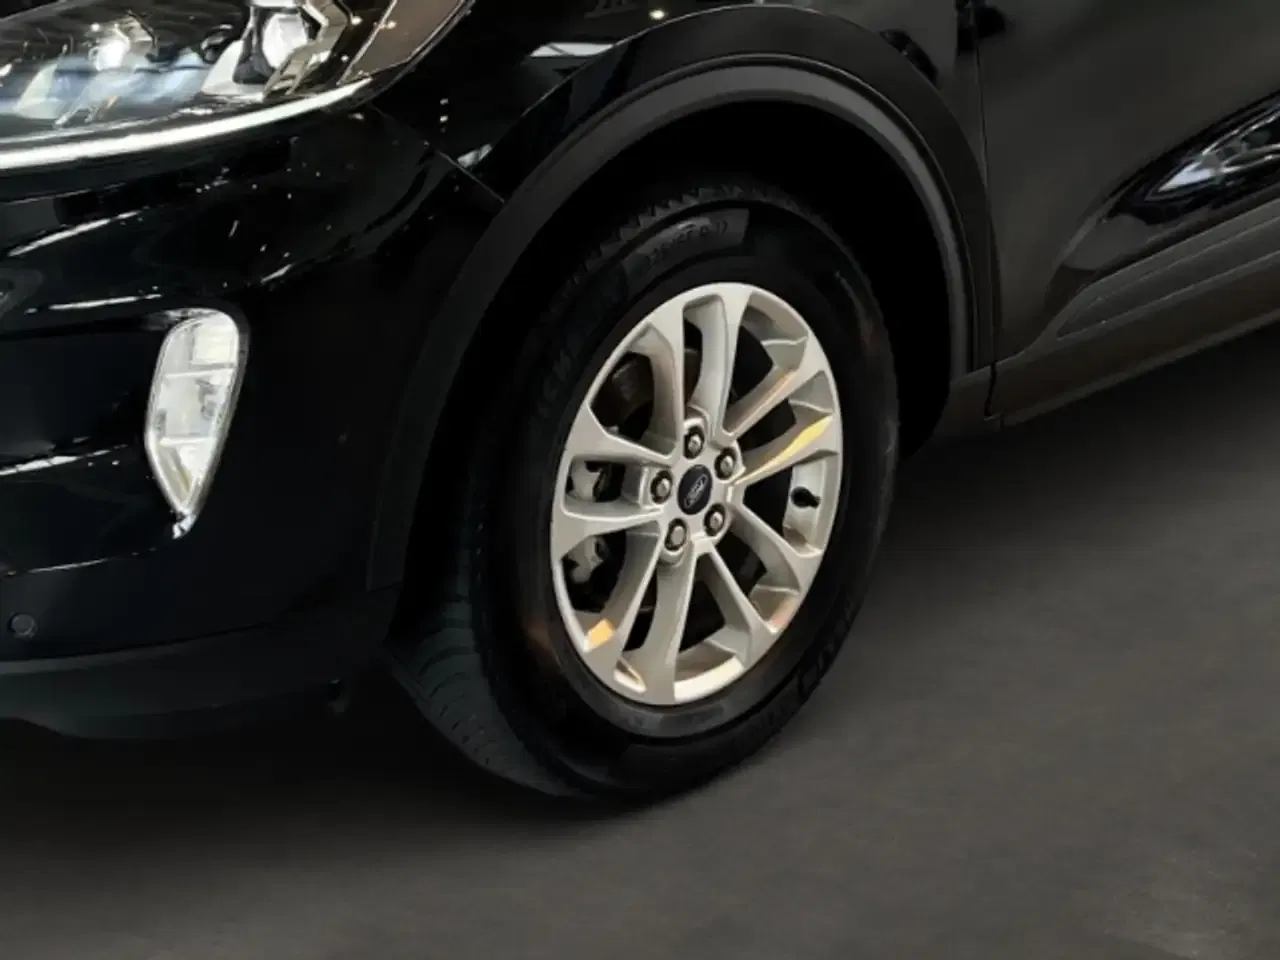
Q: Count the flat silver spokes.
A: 10